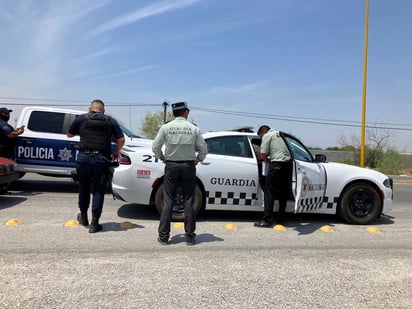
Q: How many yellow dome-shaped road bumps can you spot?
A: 8